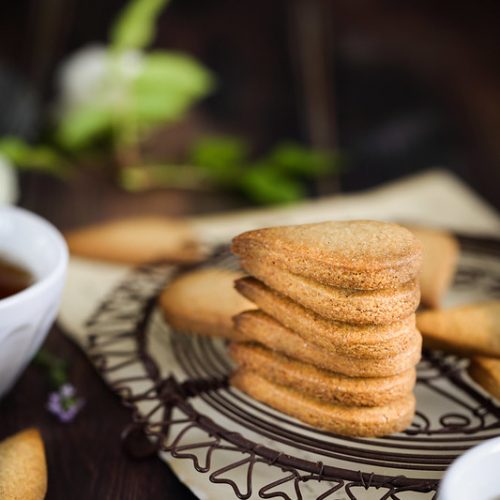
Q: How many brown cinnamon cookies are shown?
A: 12